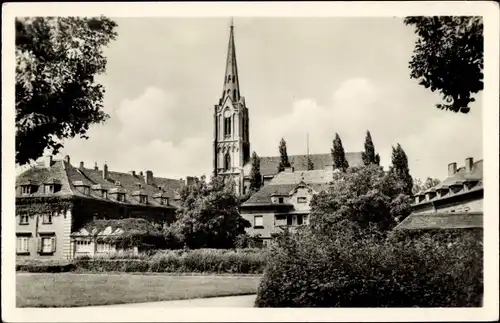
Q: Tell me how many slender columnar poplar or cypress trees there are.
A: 5